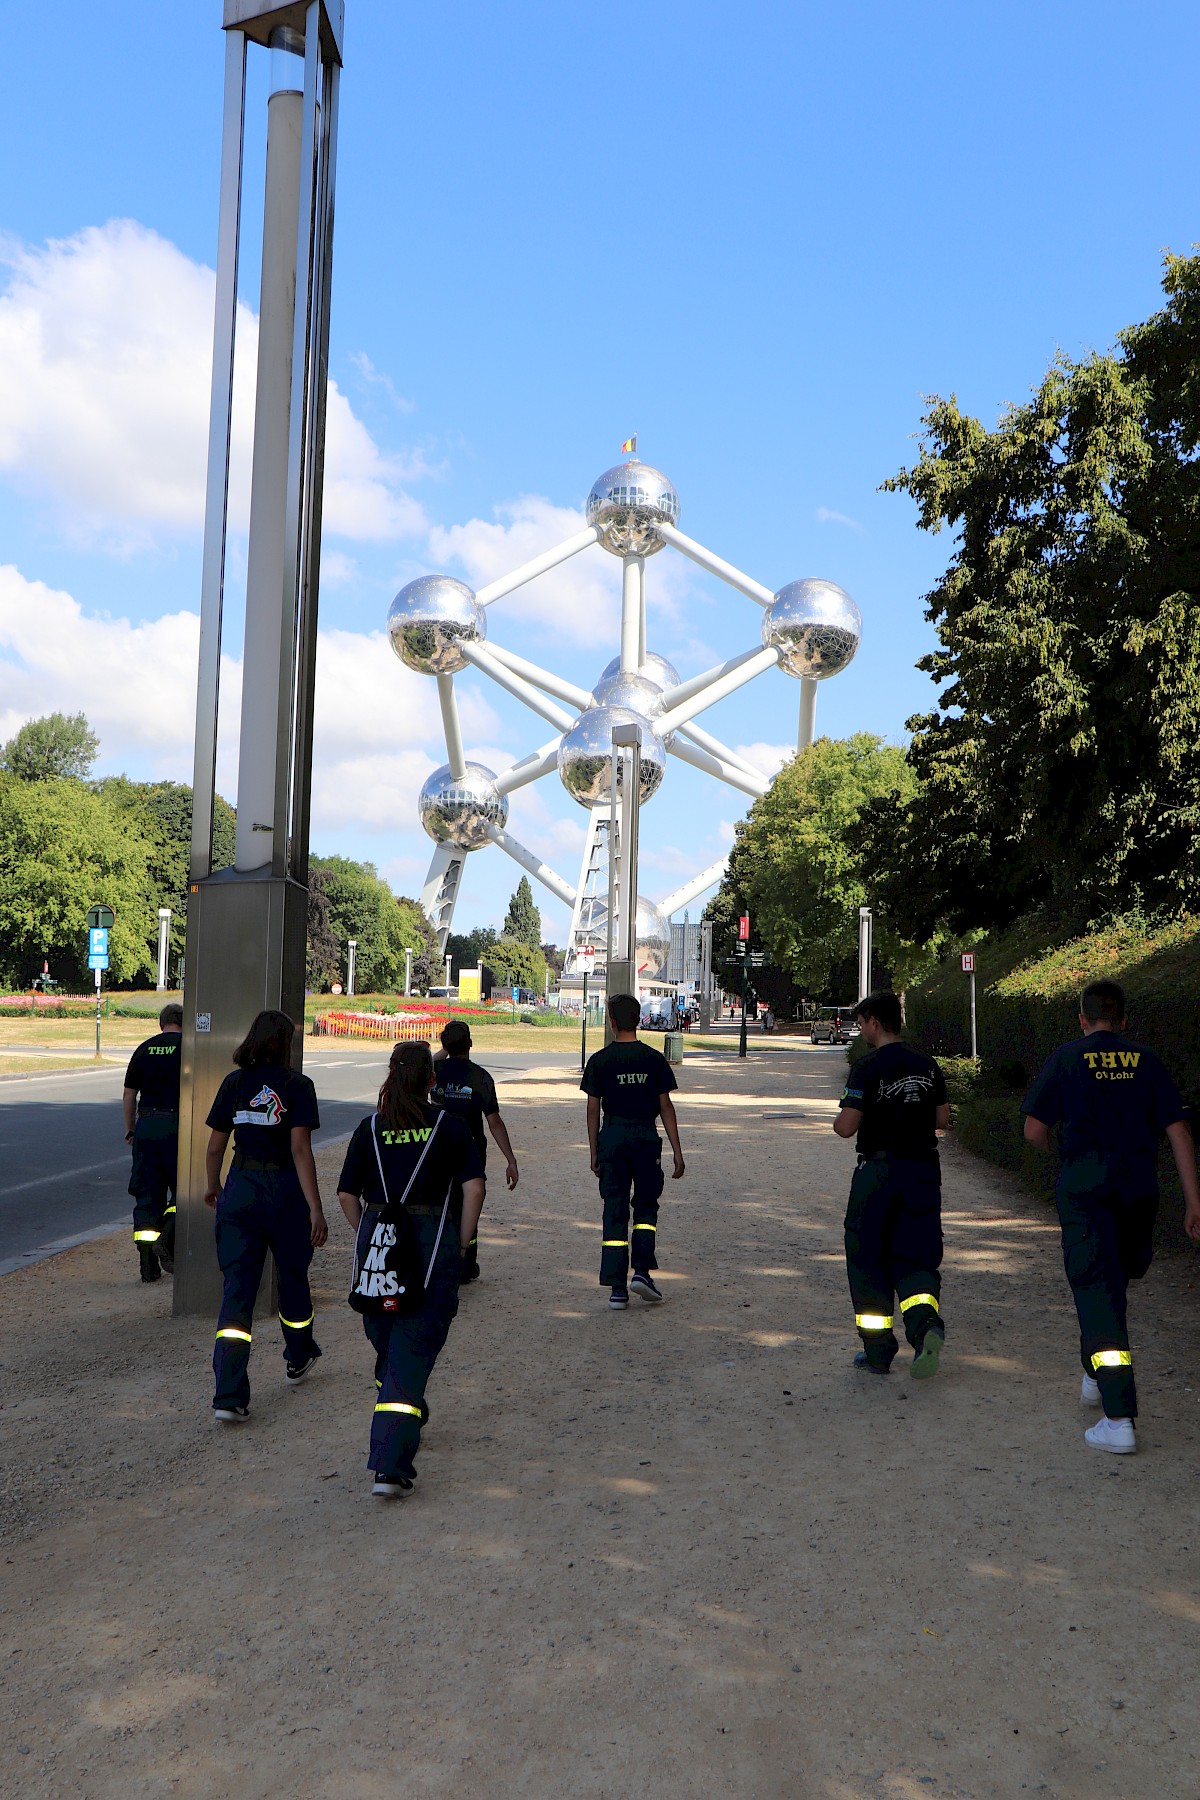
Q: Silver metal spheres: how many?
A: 8